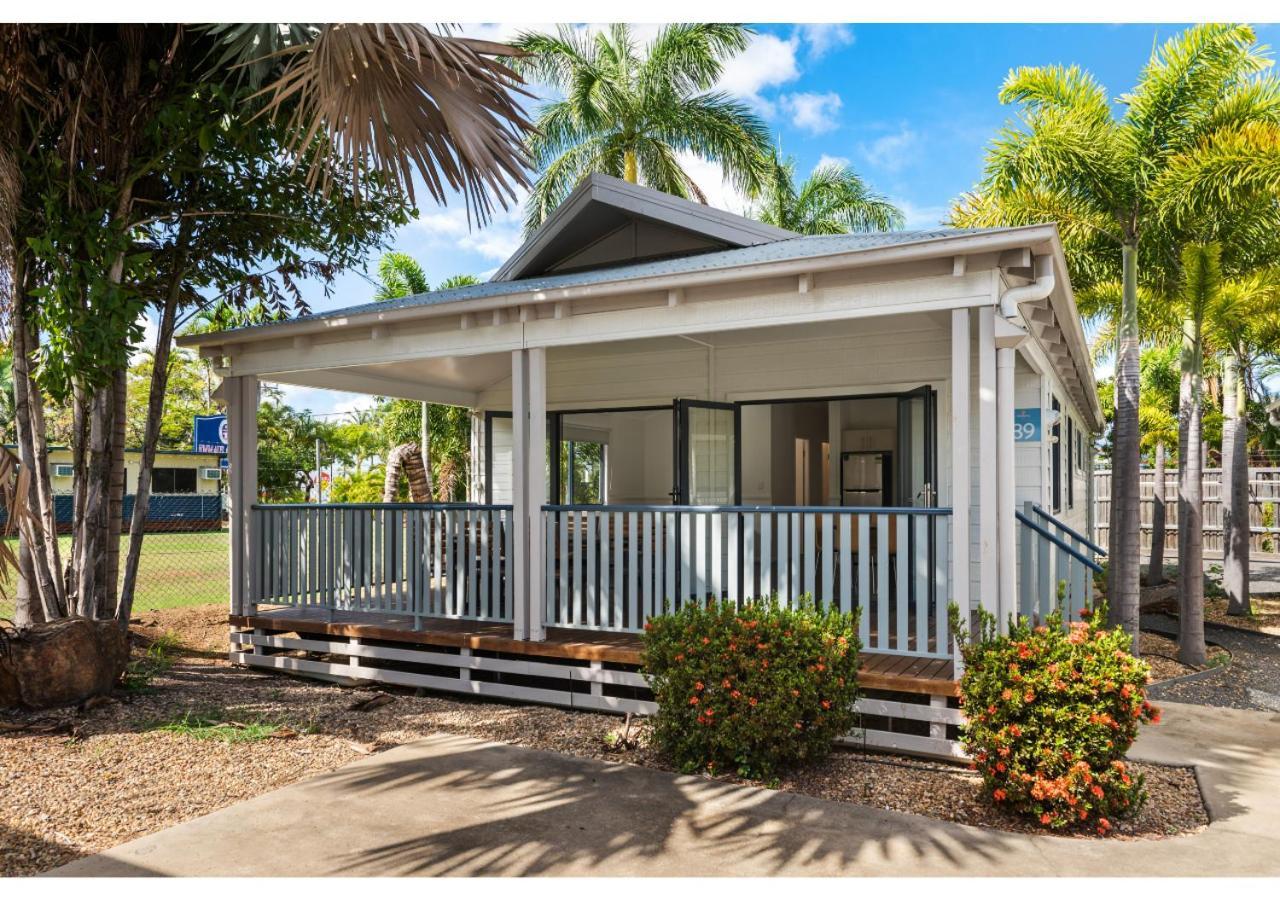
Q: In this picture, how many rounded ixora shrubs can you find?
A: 2